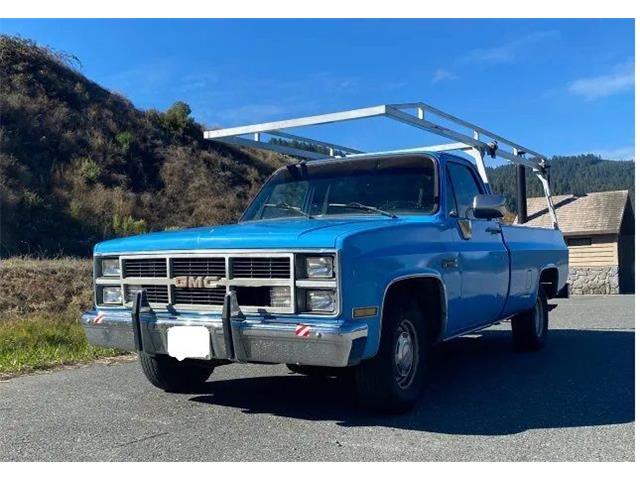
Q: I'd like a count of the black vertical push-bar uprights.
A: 2